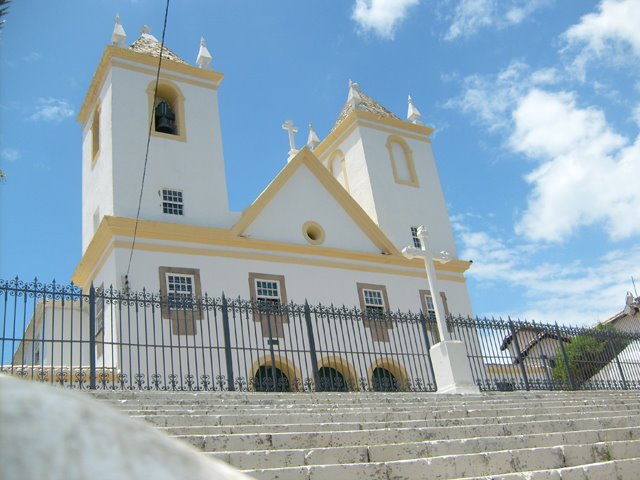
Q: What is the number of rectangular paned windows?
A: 6